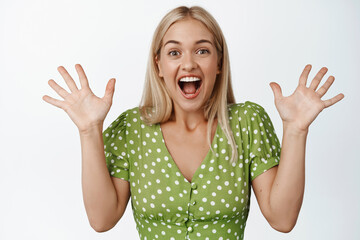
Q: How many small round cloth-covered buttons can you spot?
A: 4